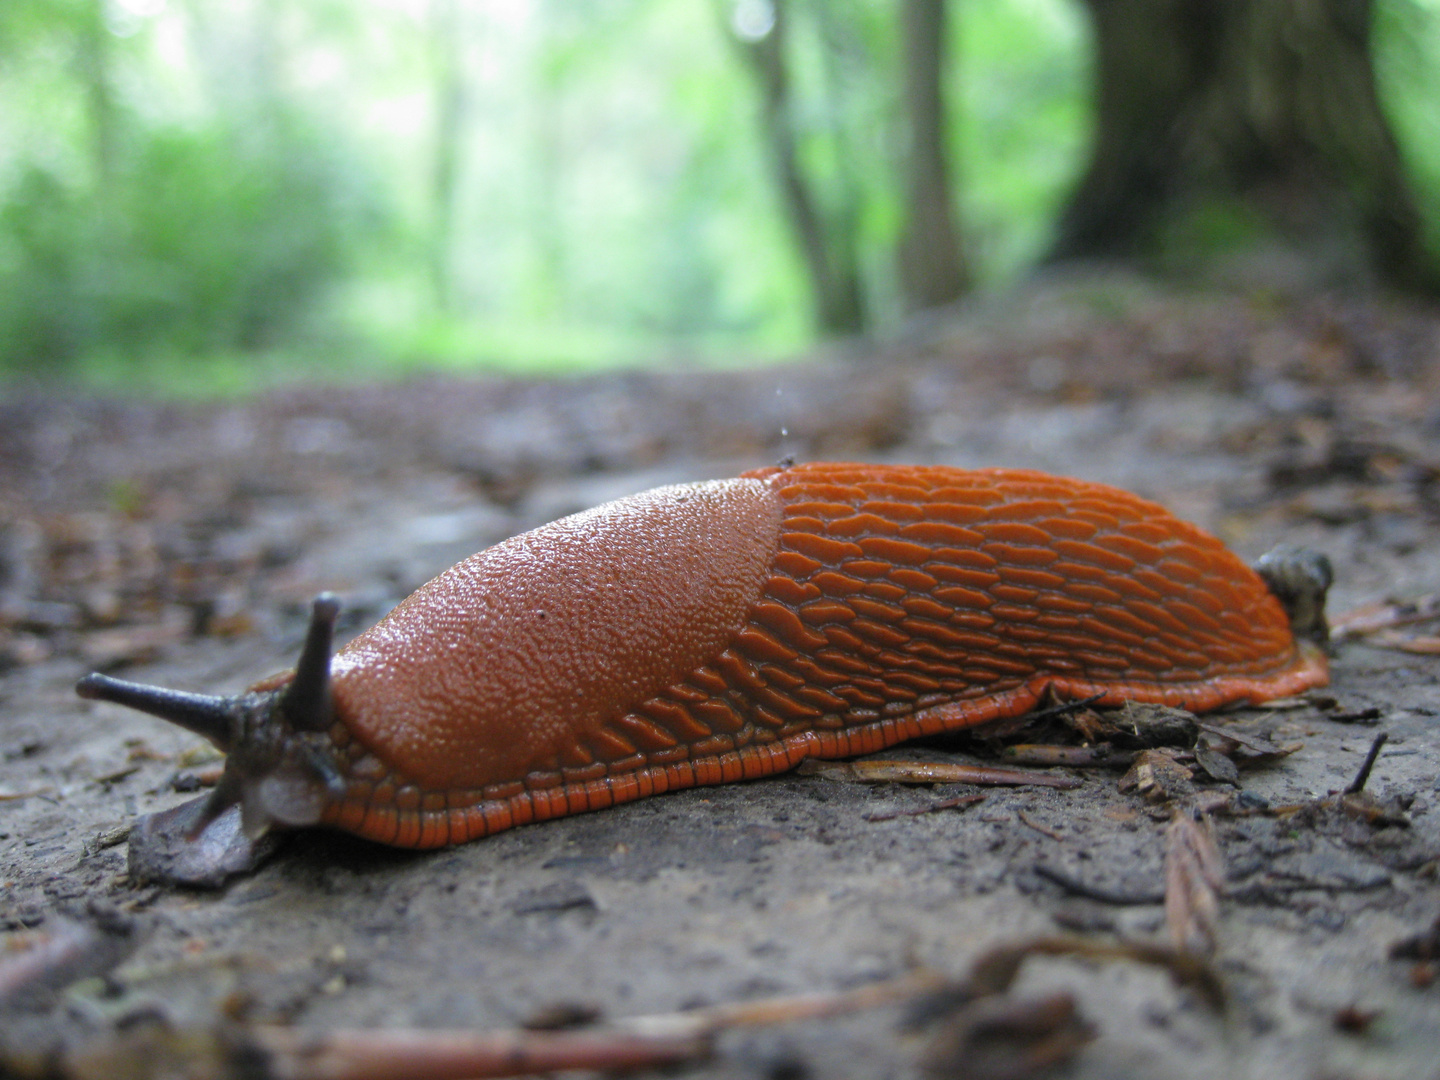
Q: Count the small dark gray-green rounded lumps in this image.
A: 1